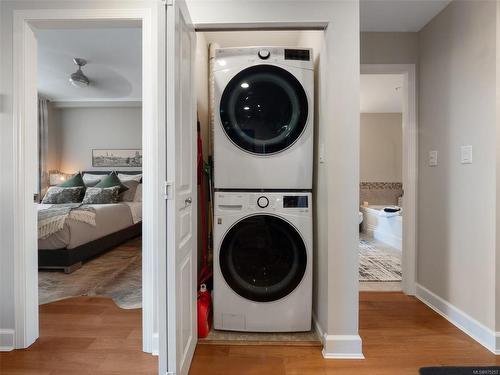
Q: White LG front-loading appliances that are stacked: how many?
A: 2